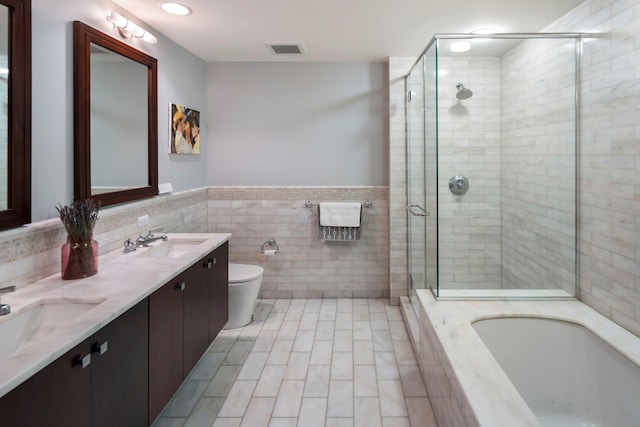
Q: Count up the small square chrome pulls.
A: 5